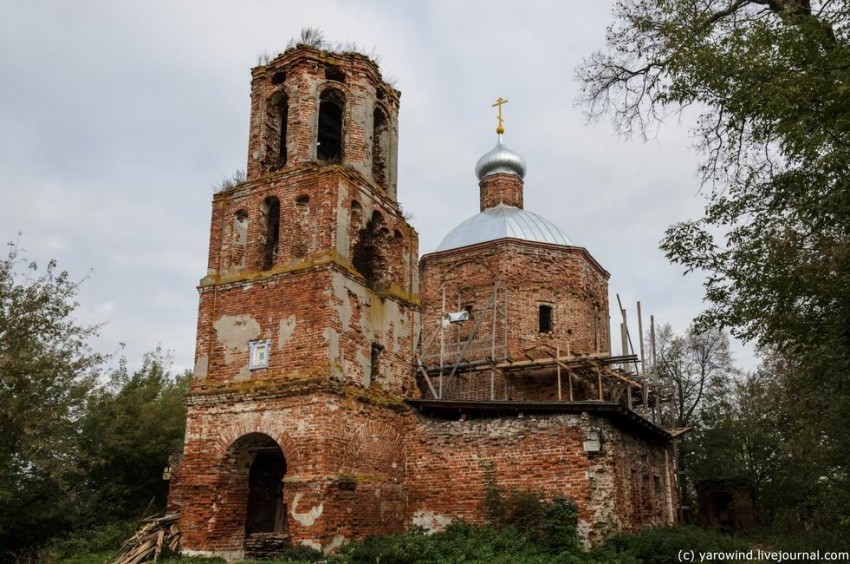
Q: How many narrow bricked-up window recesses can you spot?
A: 4